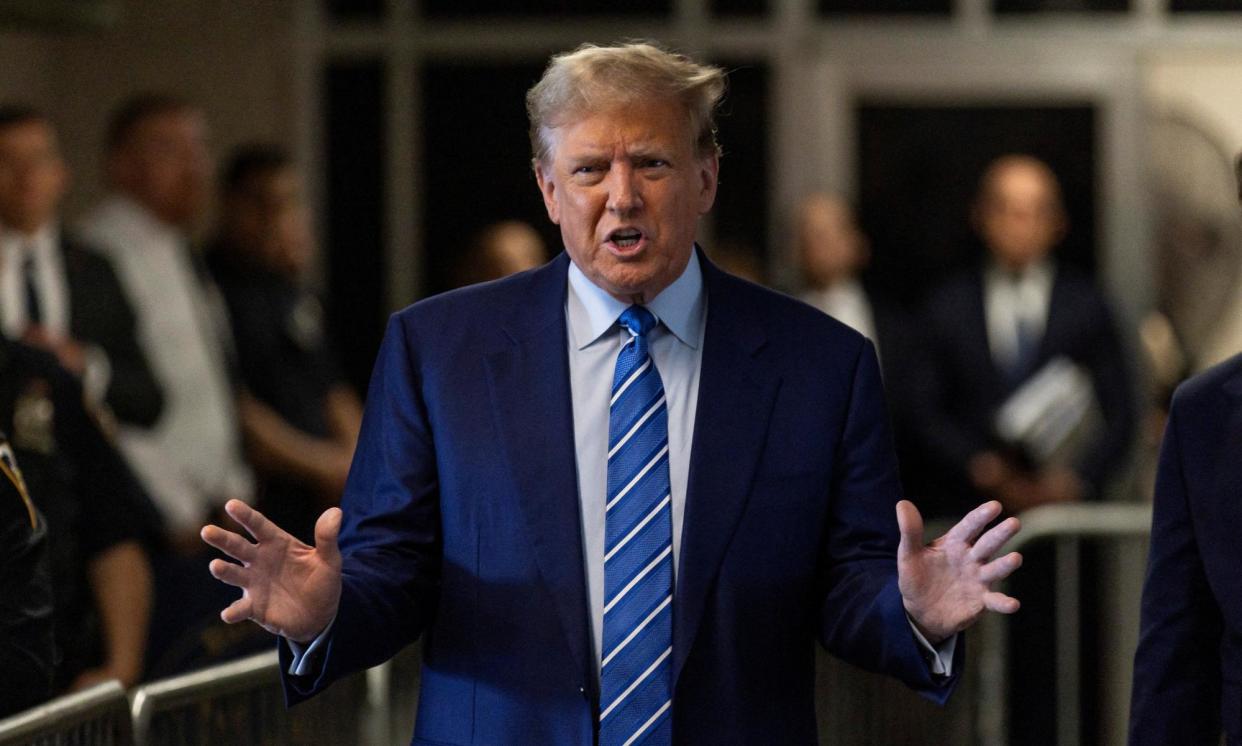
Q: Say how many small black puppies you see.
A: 0